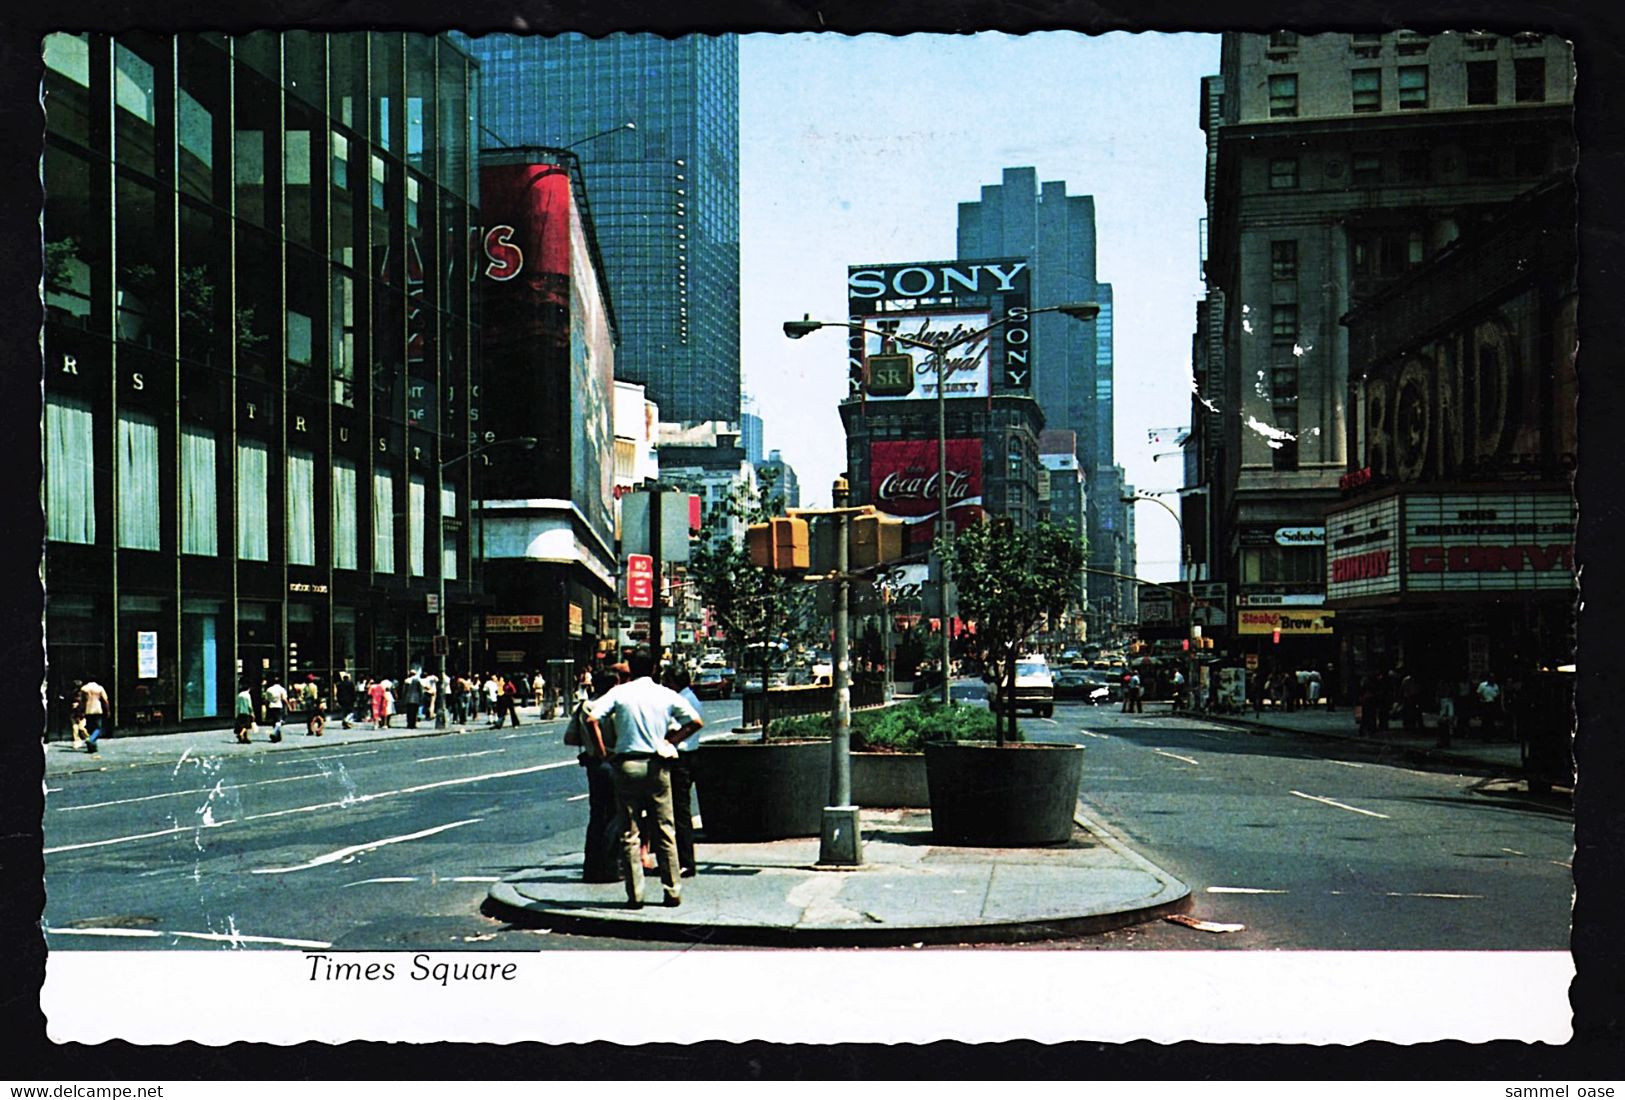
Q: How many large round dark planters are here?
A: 2